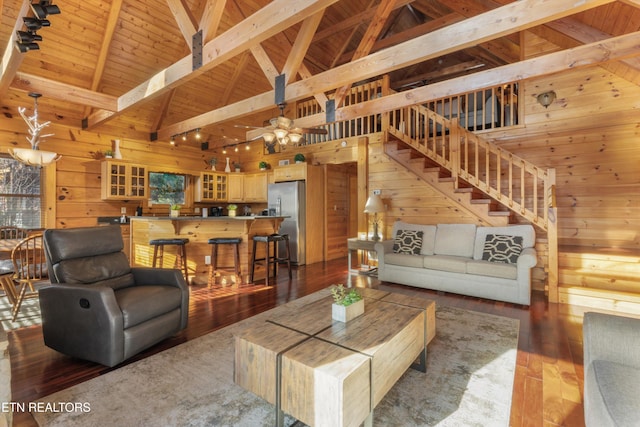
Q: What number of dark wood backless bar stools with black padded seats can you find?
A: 3